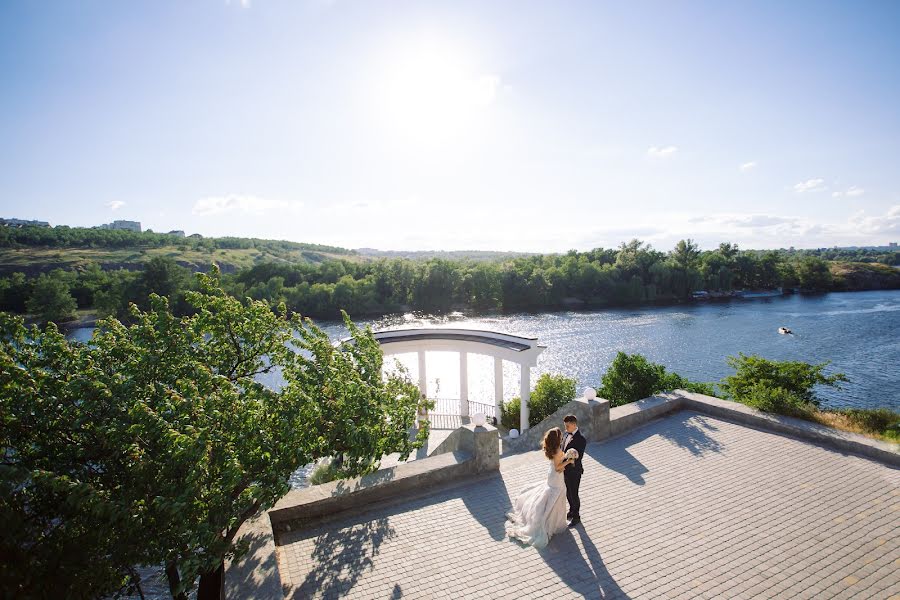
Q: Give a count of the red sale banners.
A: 0